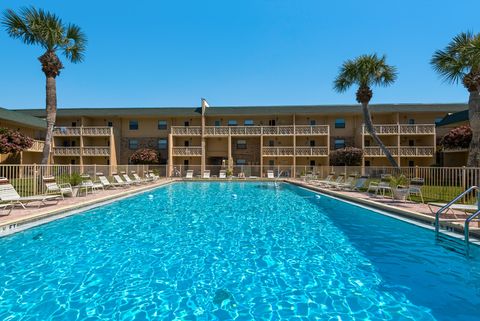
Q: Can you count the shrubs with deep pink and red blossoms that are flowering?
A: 4